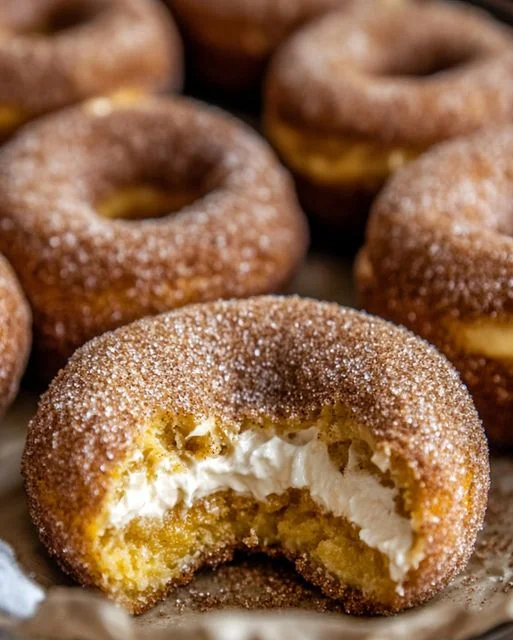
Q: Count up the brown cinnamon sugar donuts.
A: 7